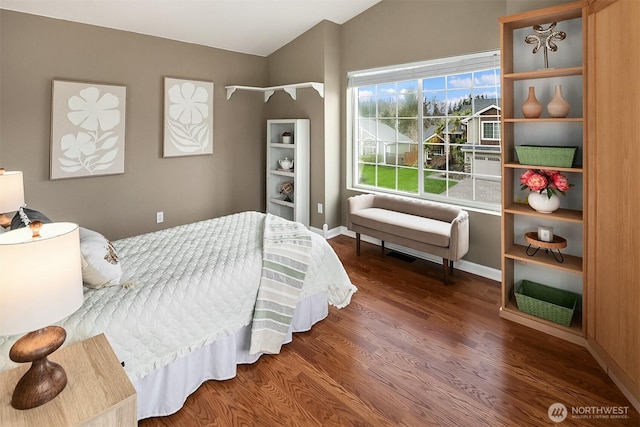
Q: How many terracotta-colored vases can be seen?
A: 2